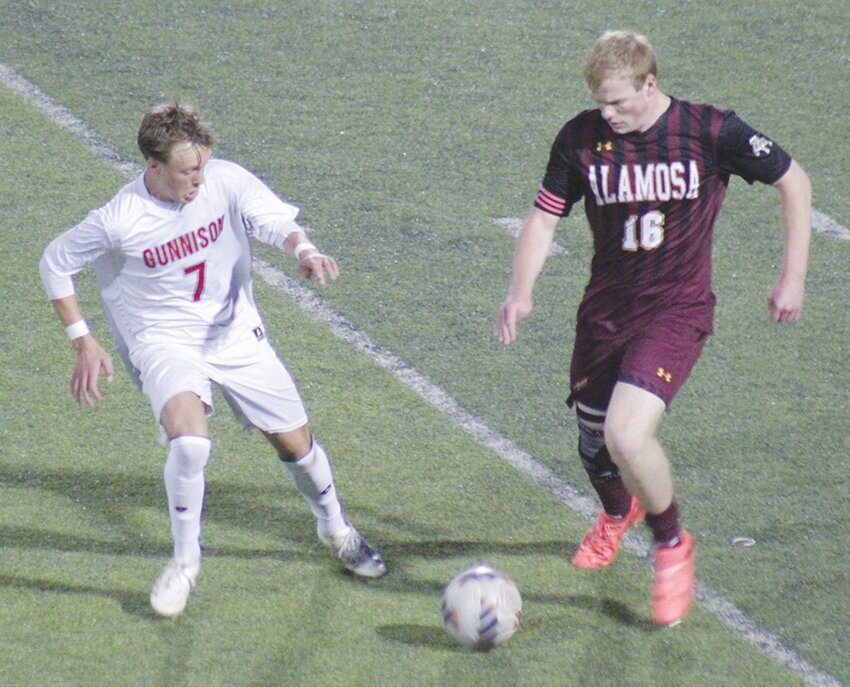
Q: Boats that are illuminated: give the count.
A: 0